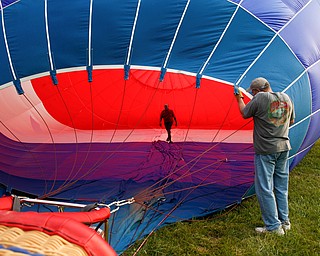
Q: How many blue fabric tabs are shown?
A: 7